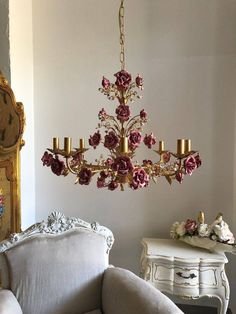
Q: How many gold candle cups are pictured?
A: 7